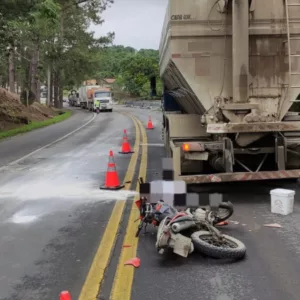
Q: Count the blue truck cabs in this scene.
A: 0